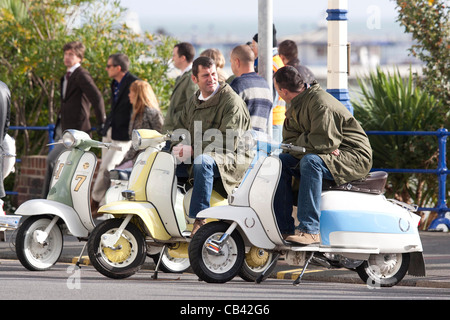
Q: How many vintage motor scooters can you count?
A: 3